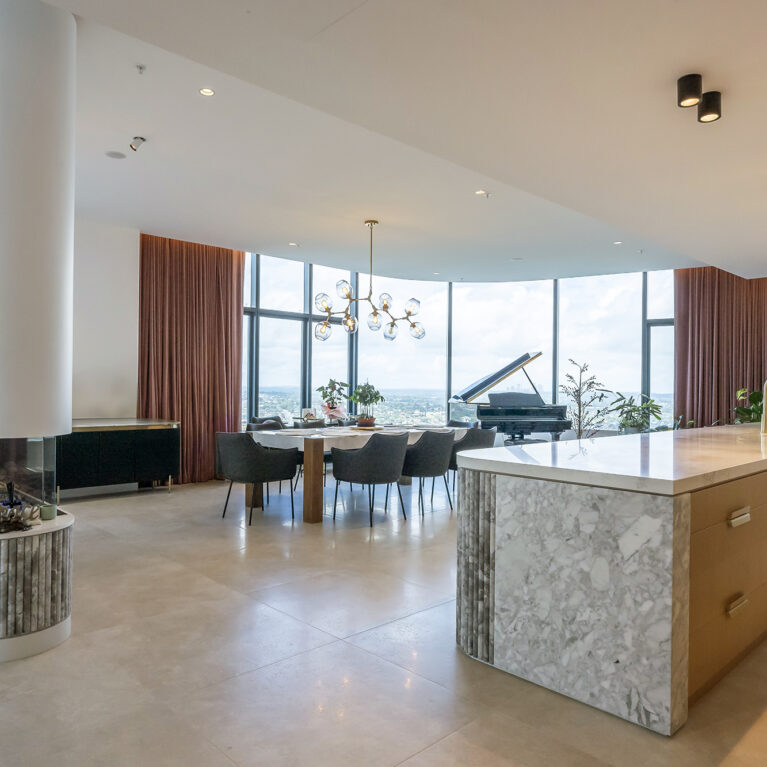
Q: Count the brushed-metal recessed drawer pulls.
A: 2